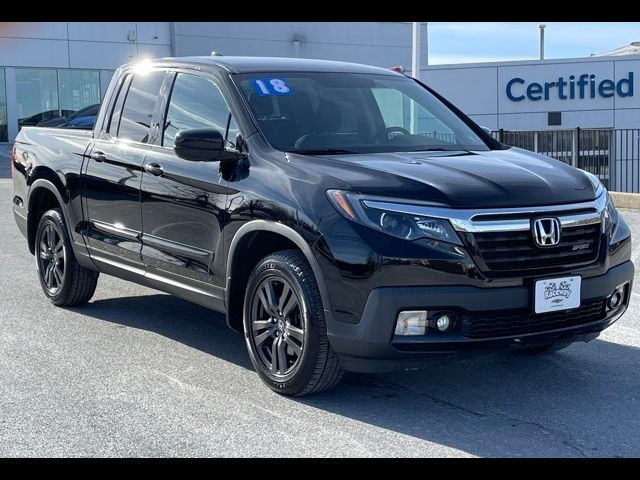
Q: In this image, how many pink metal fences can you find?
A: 0